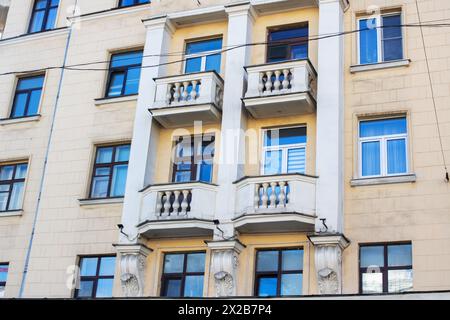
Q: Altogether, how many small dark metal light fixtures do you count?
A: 3